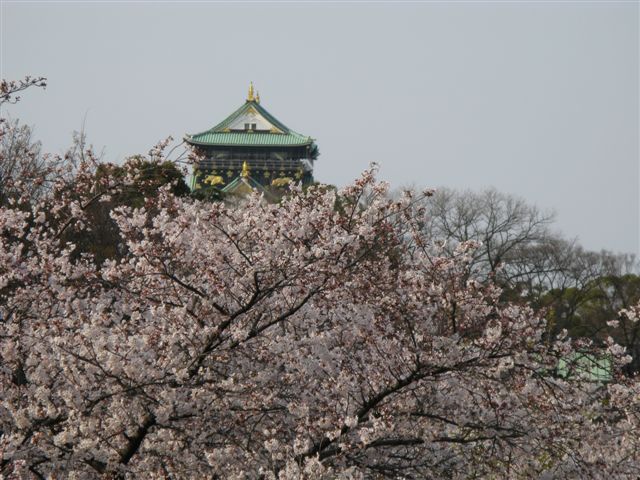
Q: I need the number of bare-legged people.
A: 0